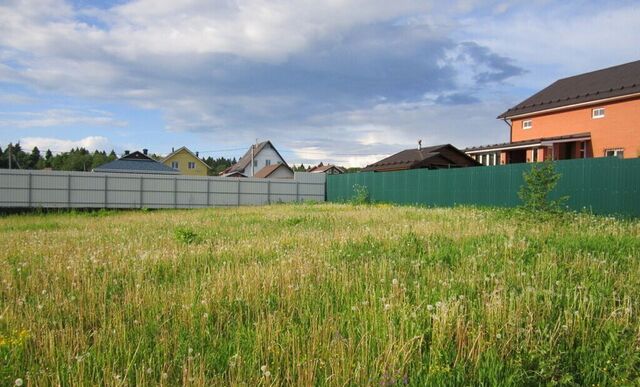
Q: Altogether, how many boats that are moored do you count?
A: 0